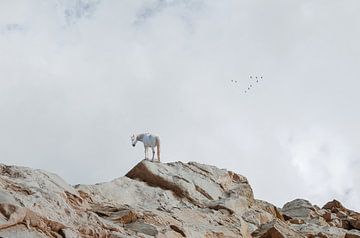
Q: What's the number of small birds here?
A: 9